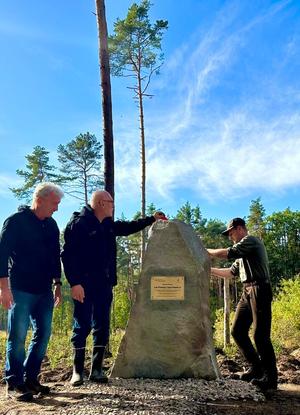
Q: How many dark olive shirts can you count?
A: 1